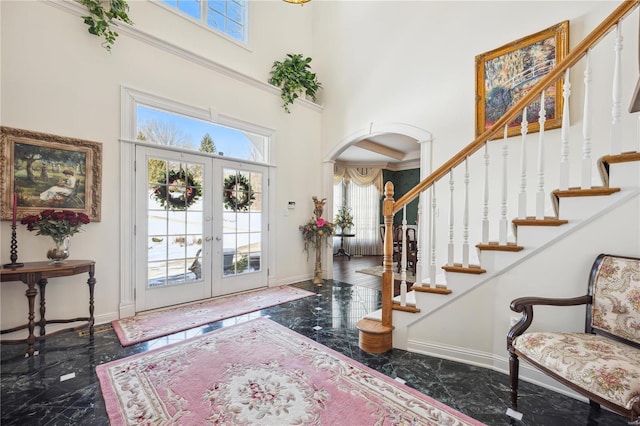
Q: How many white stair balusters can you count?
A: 12